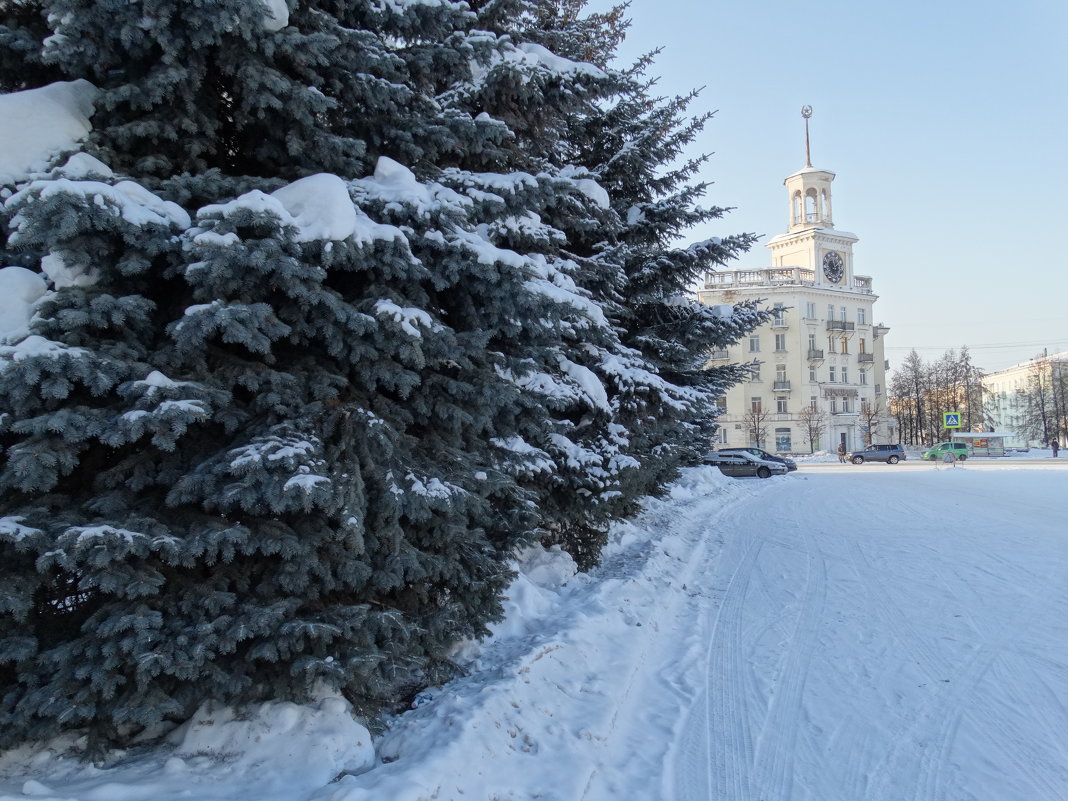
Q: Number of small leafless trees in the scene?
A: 3